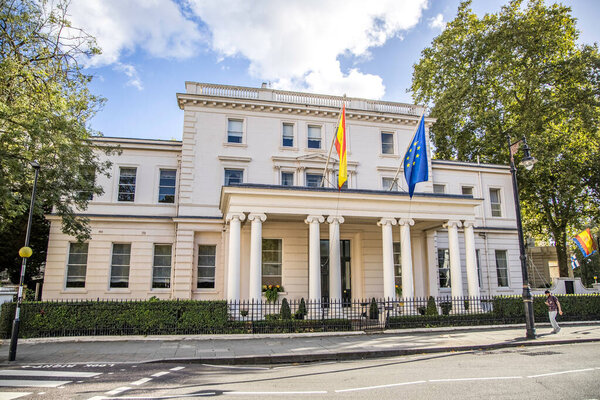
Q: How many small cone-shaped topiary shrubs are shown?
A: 4